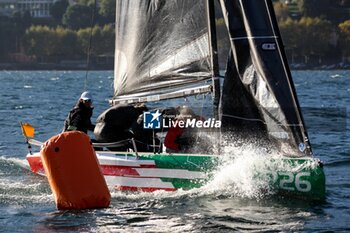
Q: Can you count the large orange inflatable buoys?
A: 1